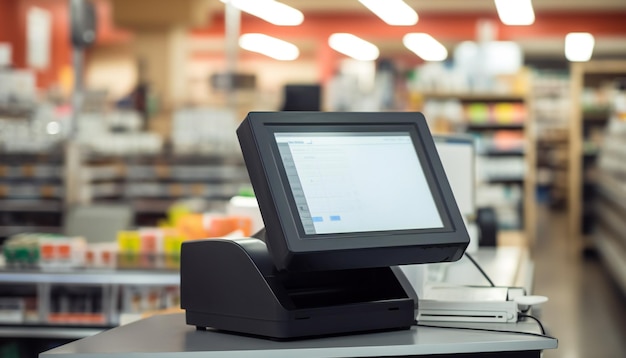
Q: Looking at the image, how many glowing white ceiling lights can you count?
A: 7